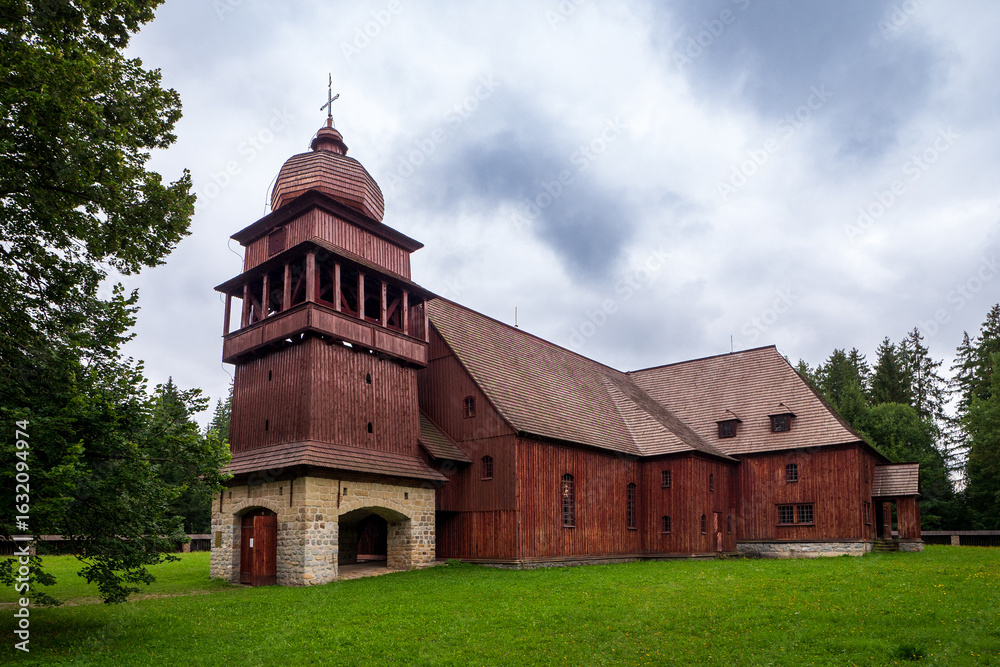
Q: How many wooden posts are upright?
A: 10